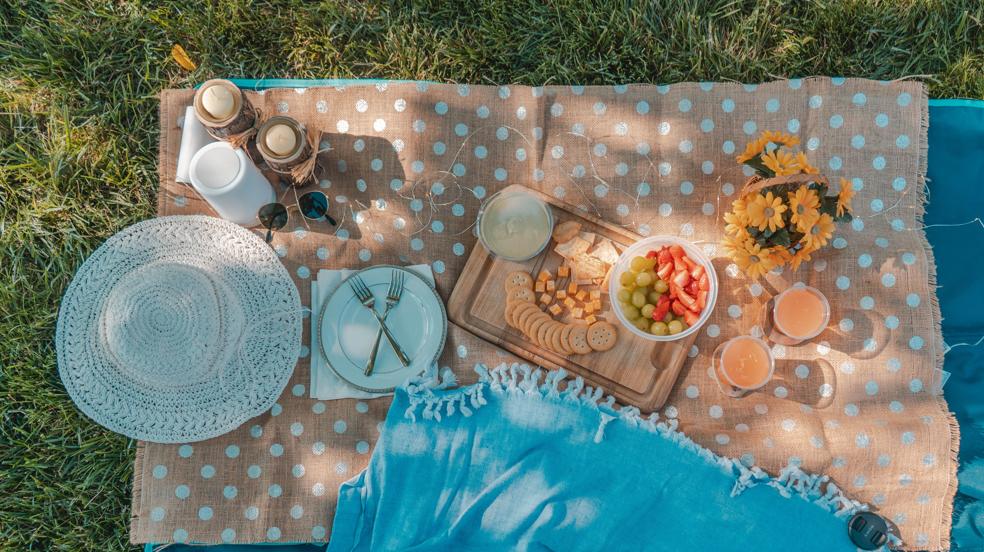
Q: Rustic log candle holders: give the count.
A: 2